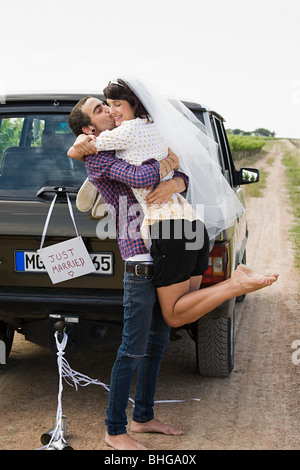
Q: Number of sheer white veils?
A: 1